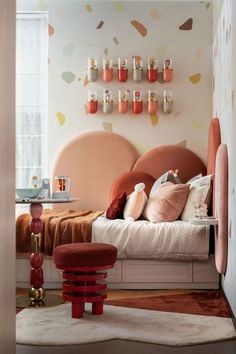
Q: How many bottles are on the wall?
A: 12